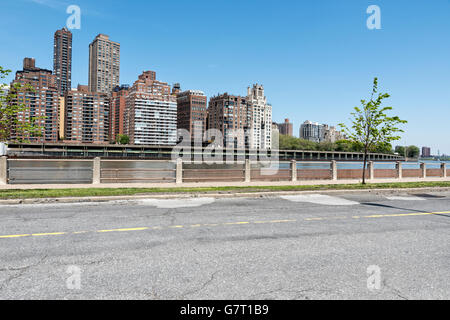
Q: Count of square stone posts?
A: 10